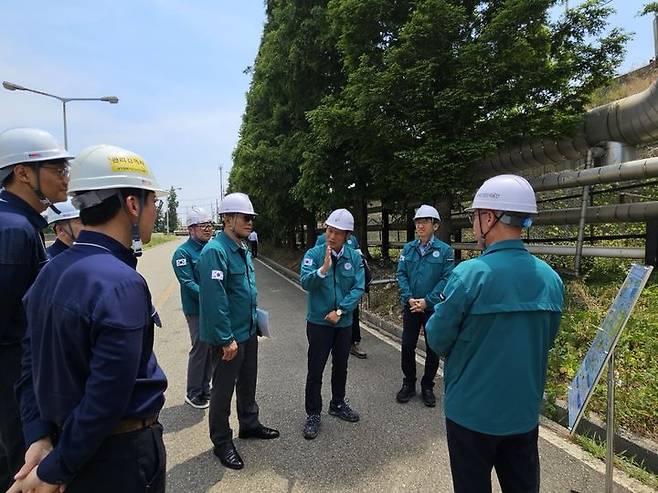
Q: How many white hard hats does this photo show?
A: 8